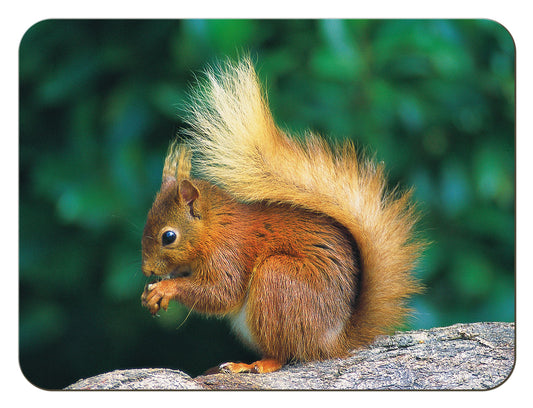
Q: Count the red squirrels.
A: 1